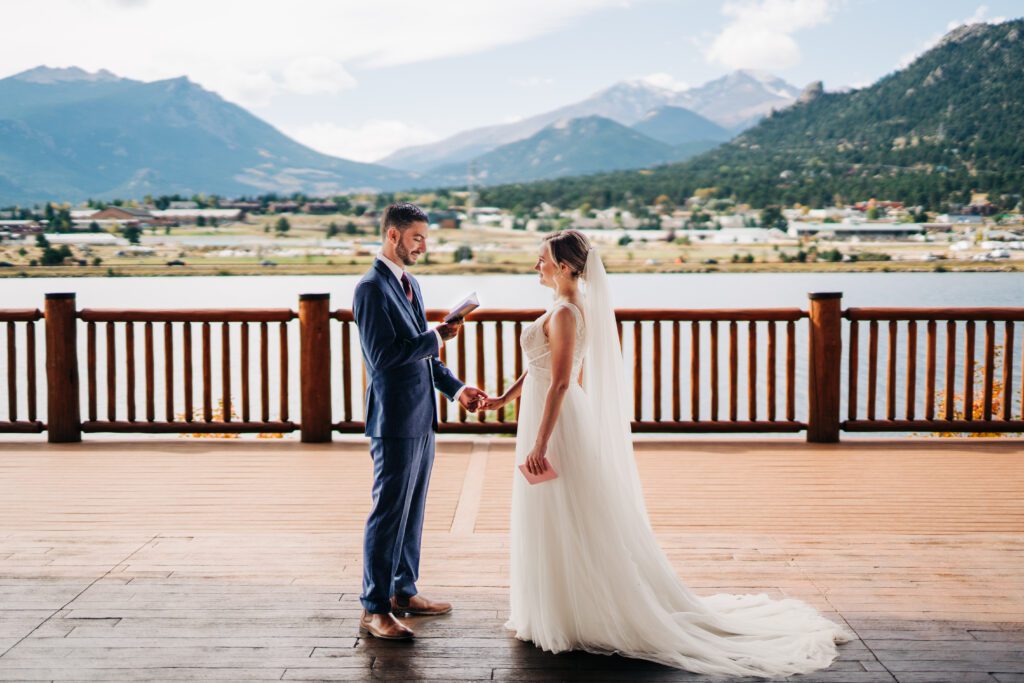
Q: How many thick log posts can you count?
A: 3